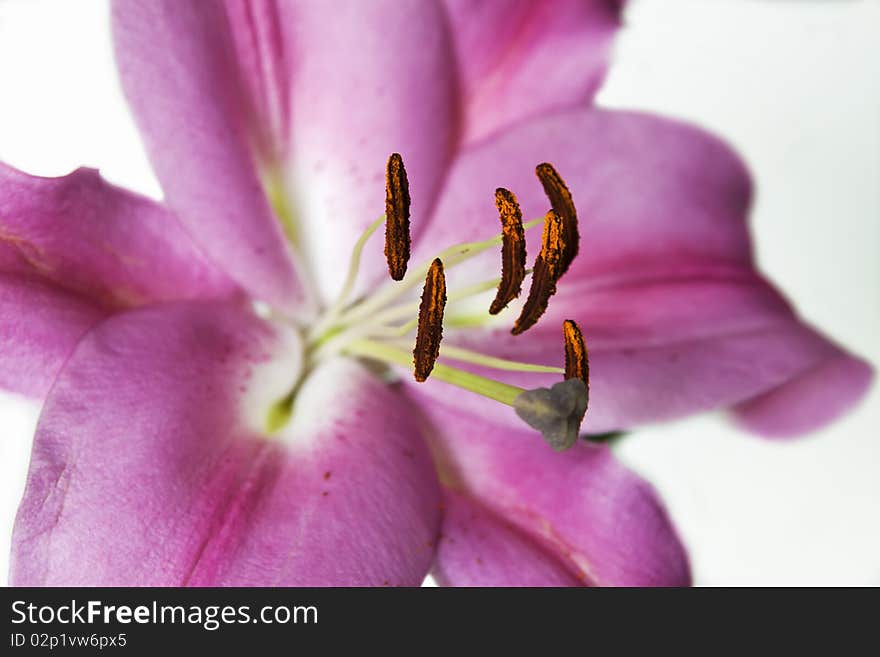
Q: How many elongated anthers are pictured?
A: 6